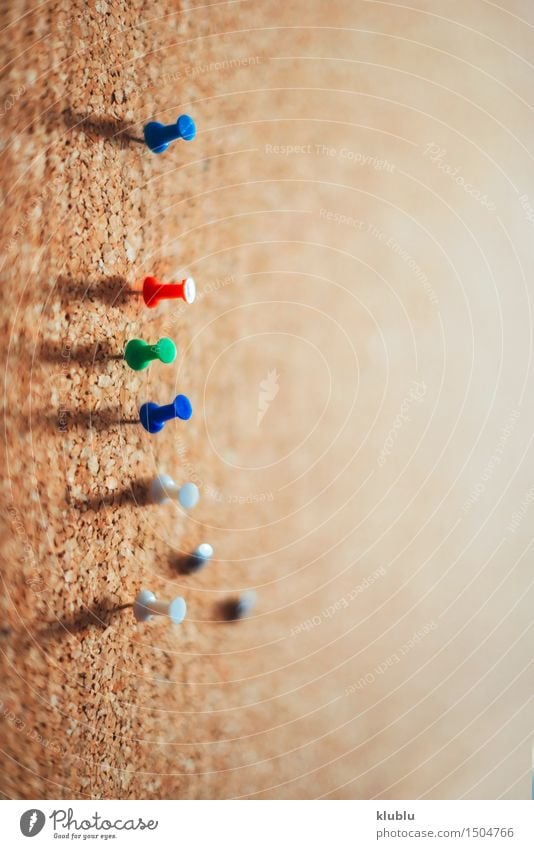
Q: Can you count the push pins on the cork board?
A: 8